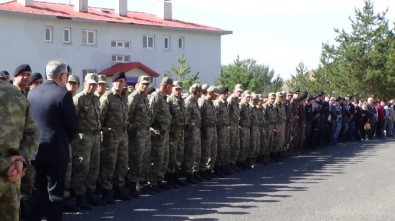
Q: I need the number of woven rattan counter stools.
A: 0